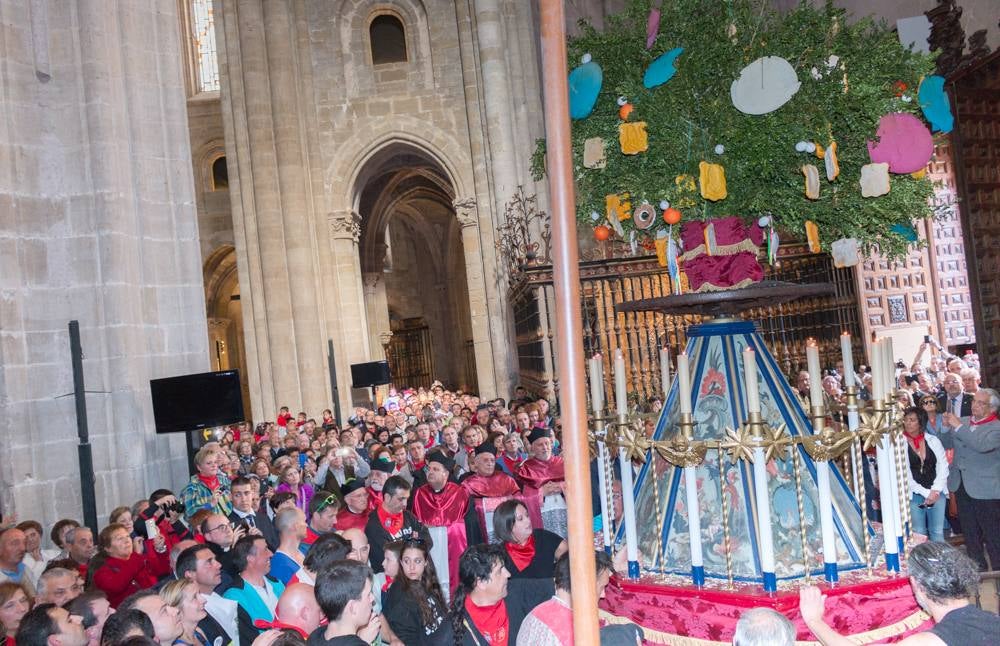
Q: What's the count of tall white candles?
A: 11